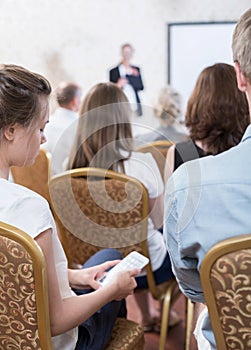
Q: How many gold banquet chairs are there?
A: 5